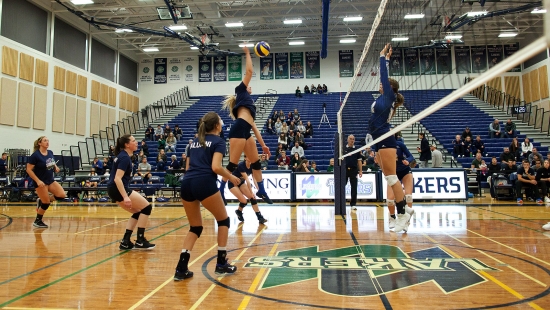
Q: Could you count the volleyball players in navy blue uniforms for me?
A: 7